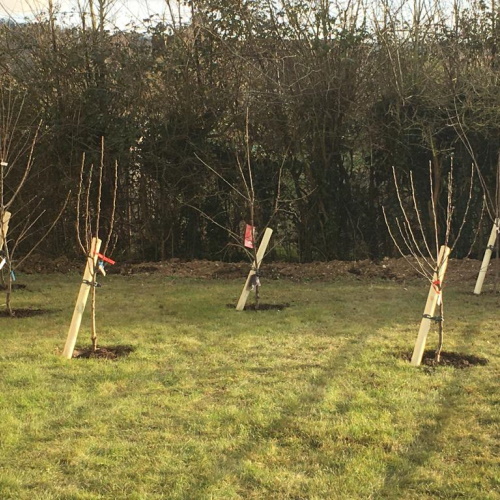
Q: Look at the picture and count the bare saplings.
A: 5